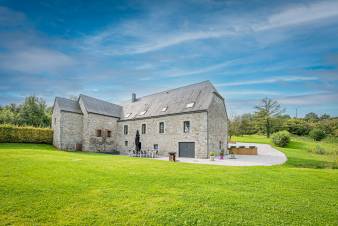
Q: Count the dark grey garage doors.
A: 1